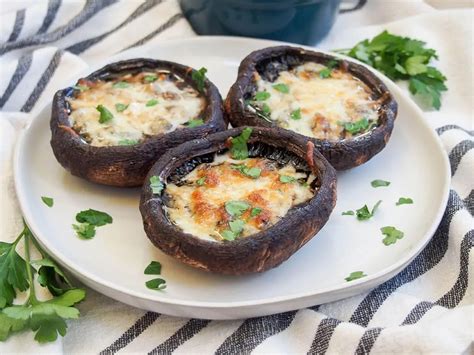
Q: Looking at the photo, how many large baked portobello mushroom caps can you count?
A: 3